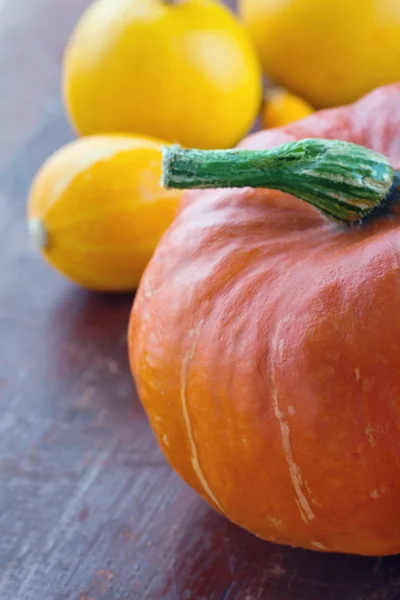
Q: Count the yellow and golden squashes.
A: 4